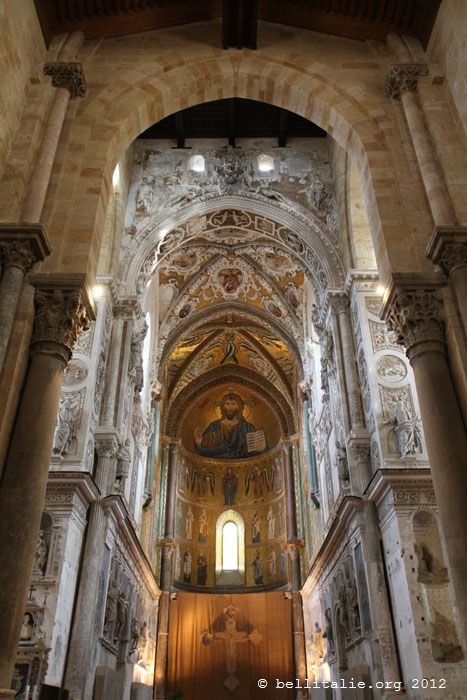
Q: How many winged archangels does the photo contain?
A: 4